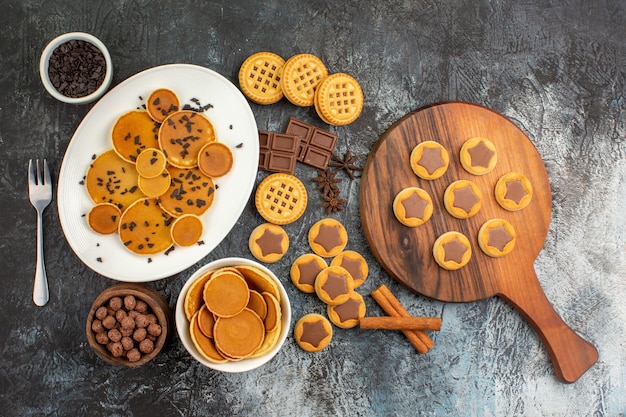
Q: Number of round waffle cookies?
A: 4